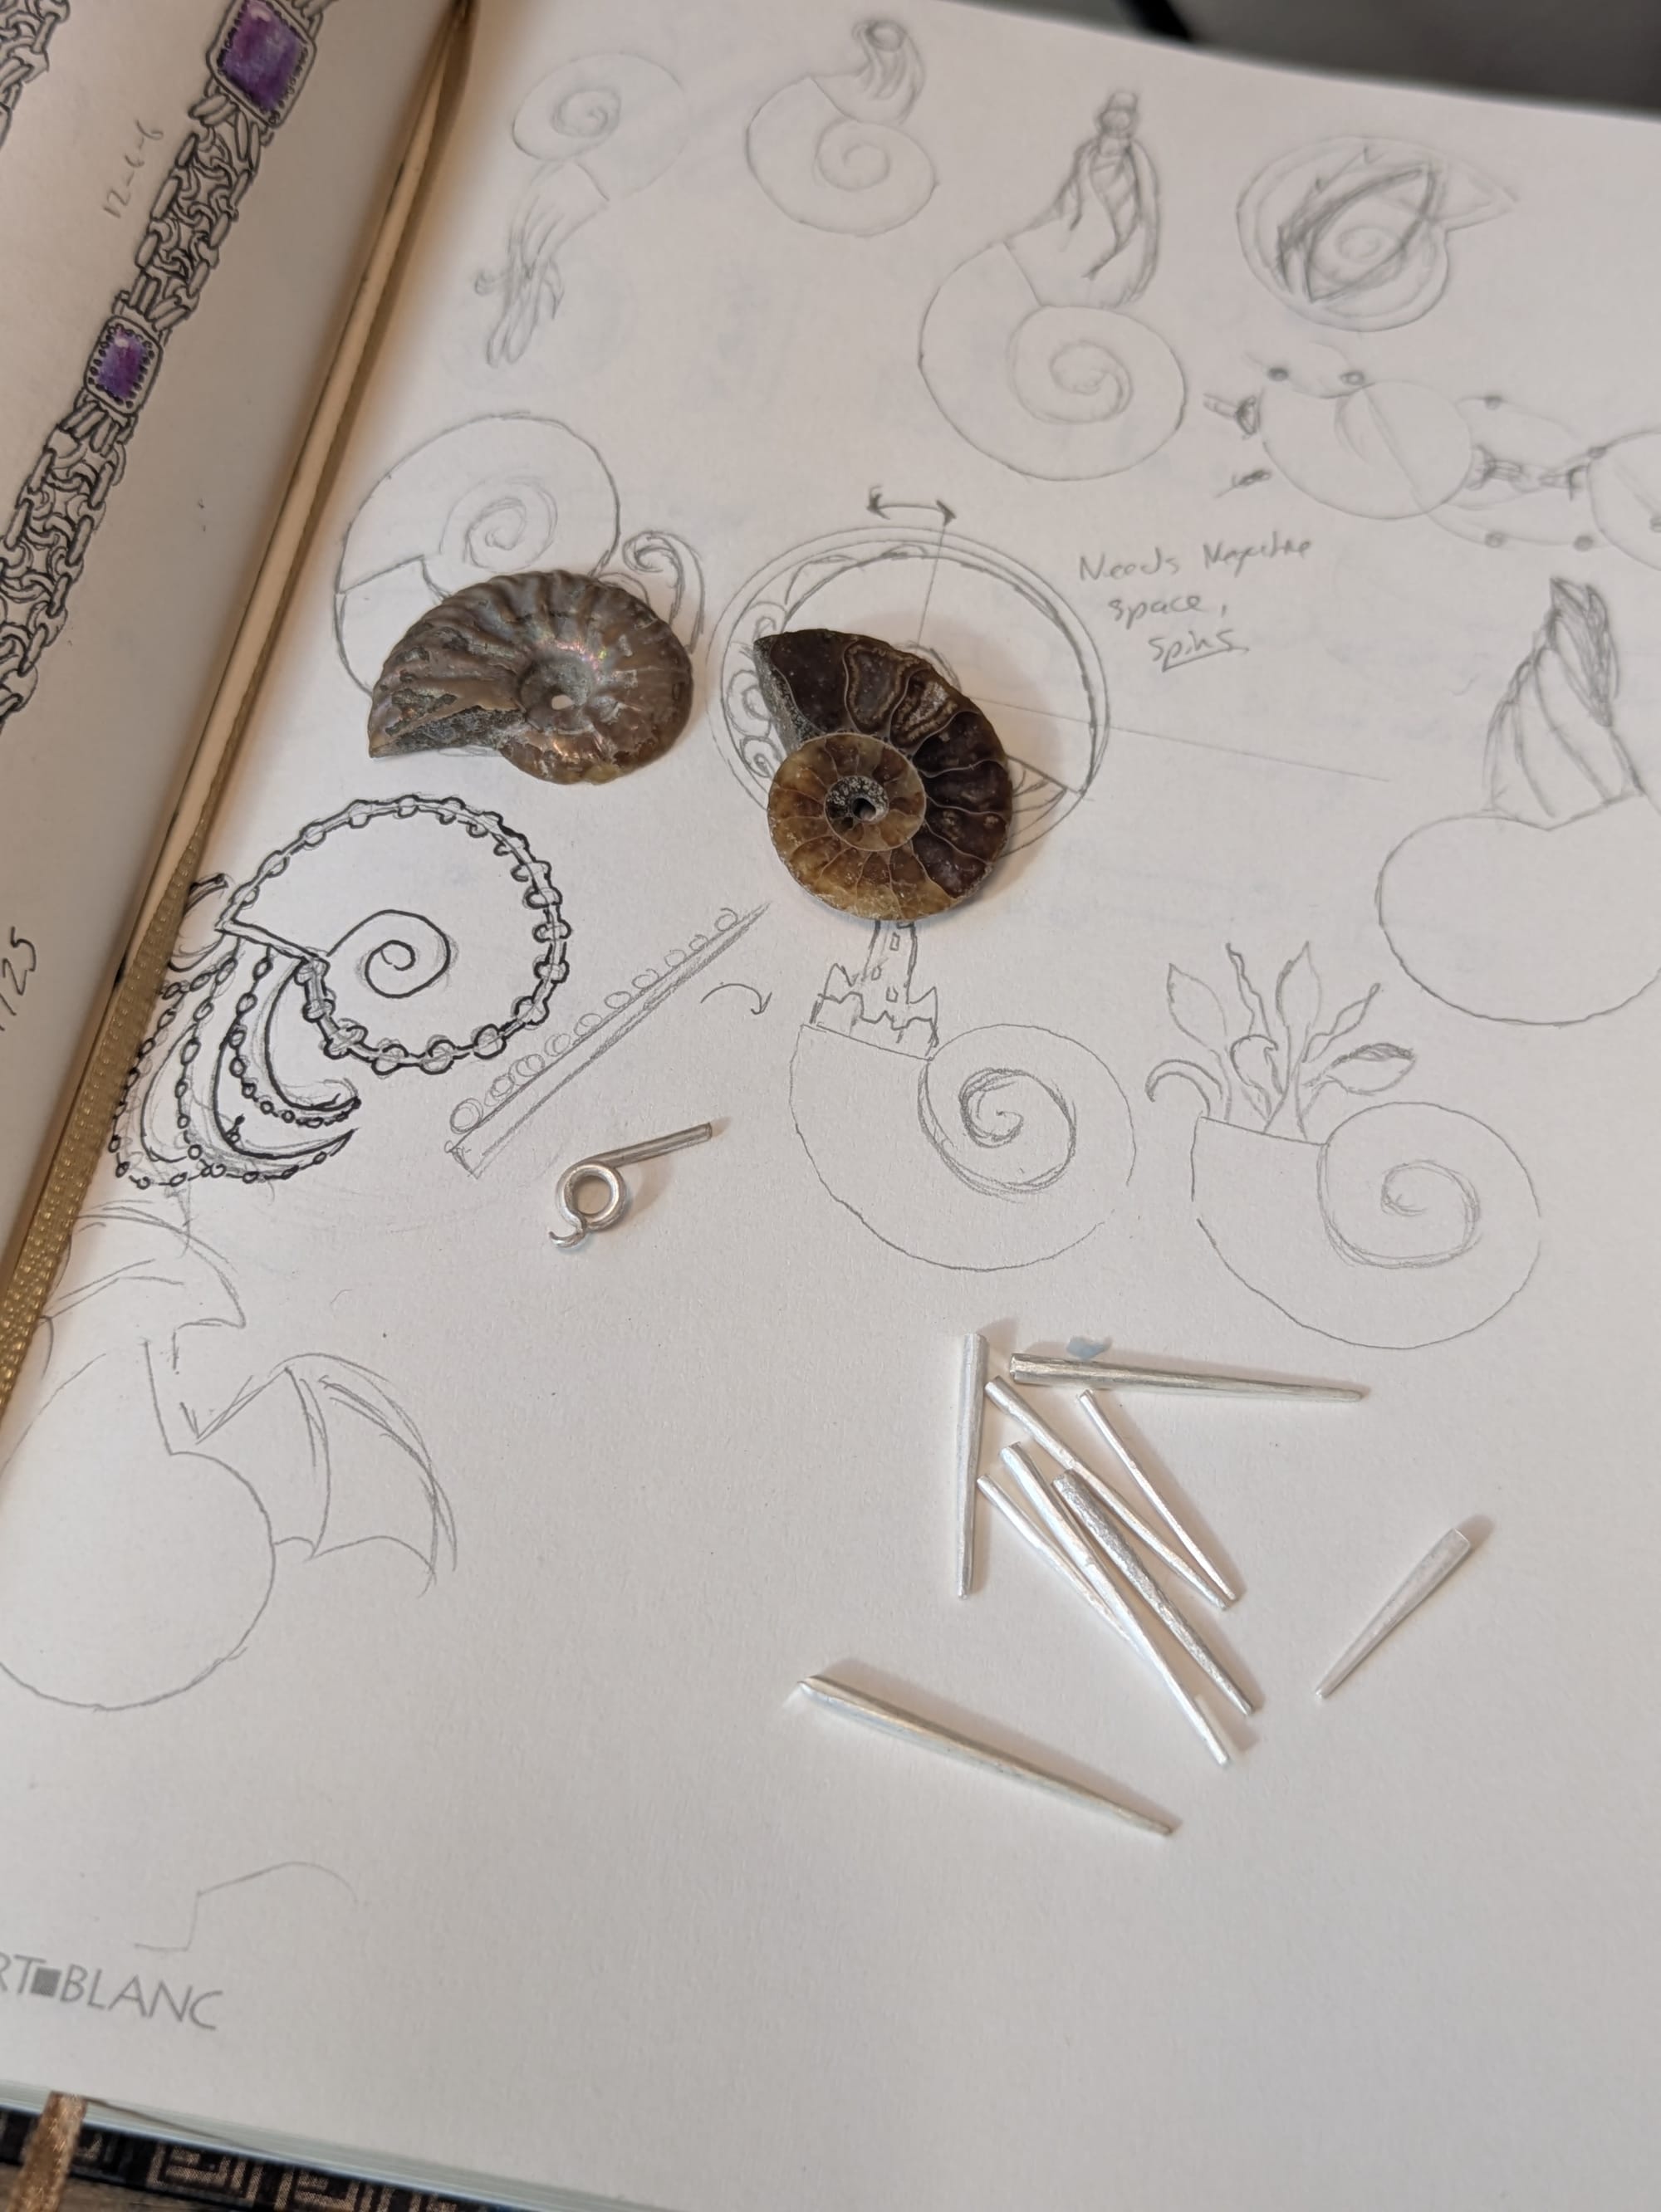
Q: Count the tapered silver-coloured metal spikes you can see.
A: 9